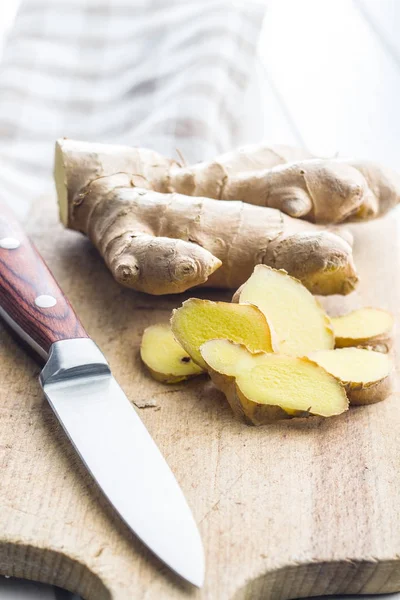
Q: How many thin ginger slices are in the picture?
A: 6